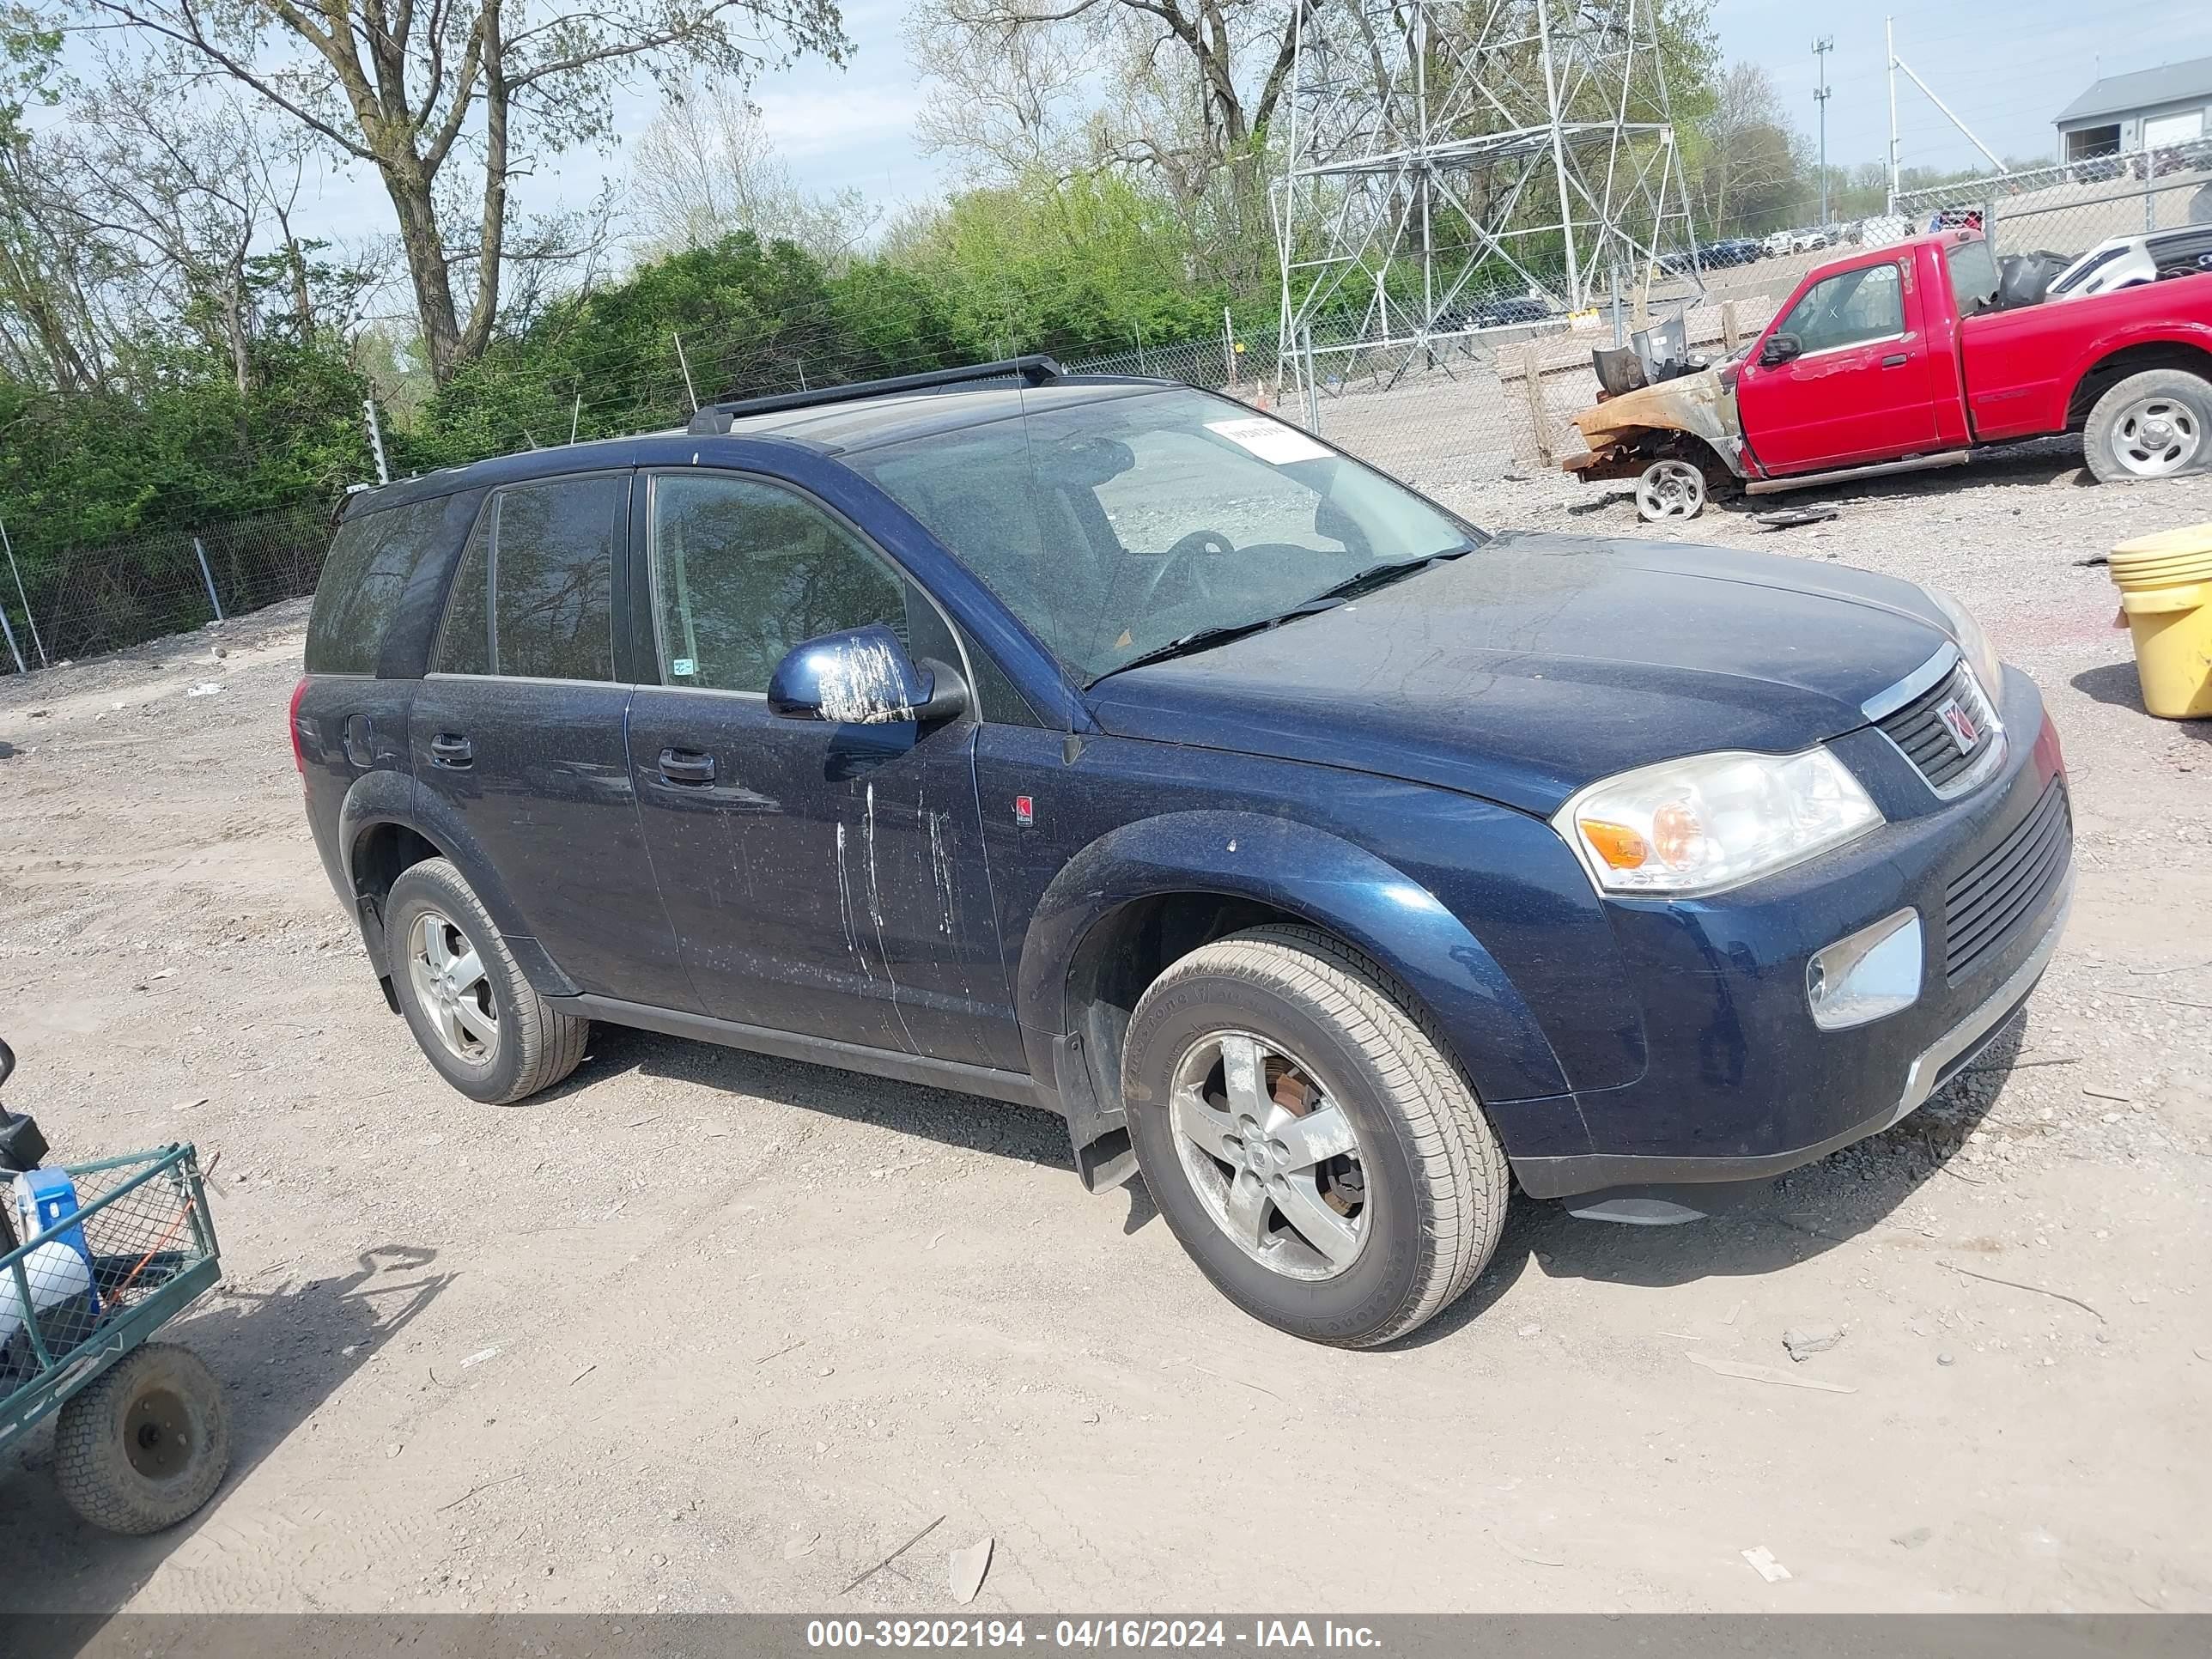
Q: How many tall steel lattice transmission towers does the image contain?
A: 1